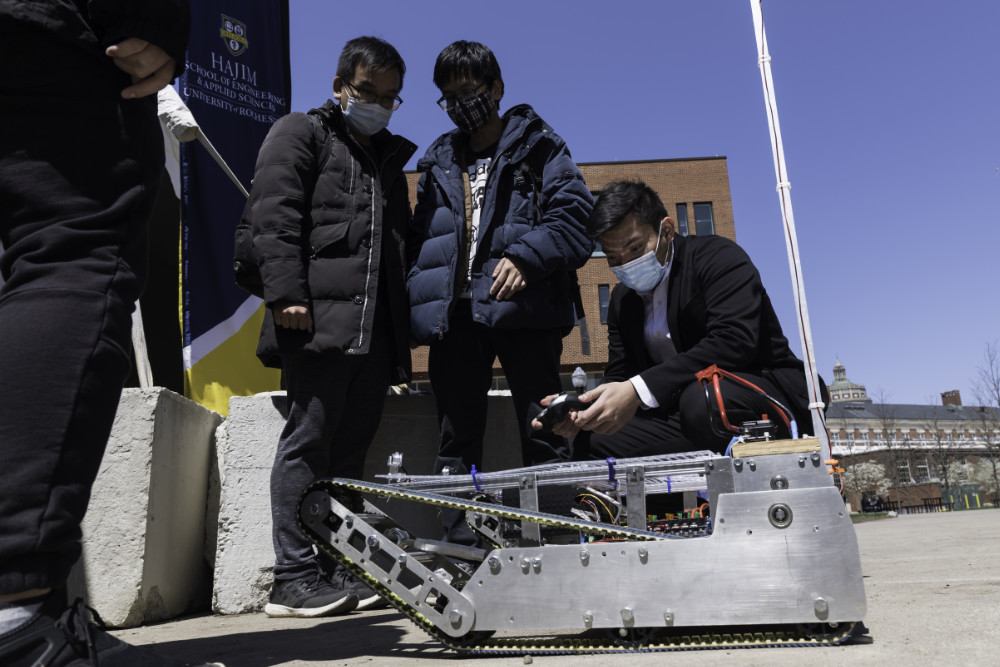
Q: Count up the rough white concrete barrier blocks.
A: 2